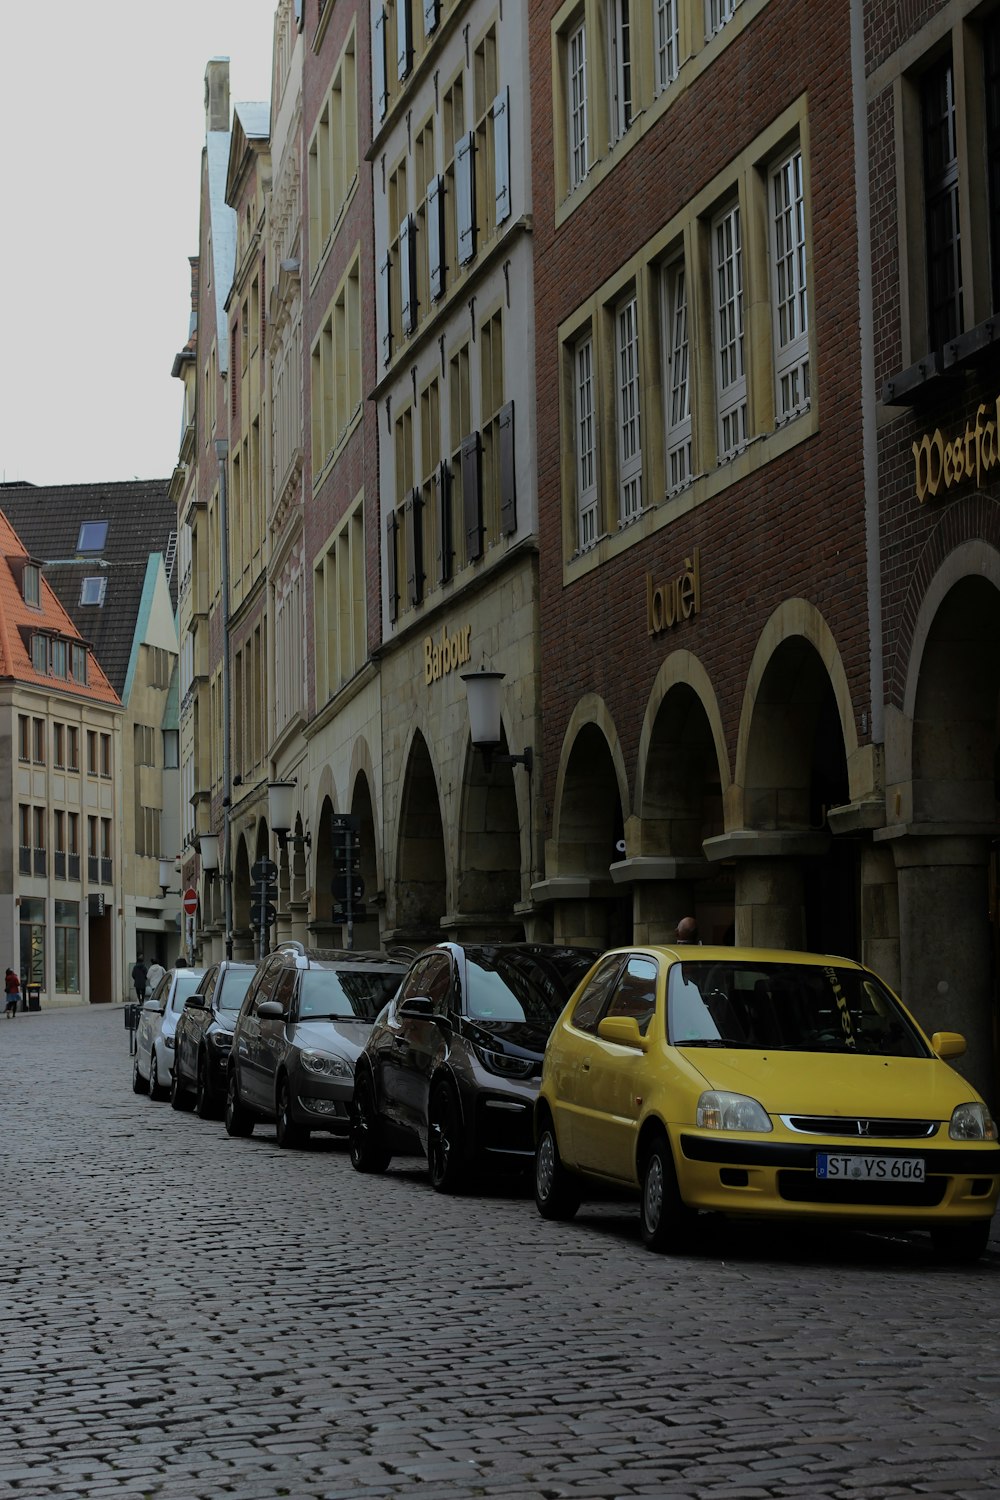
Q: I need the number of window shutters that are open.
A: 13